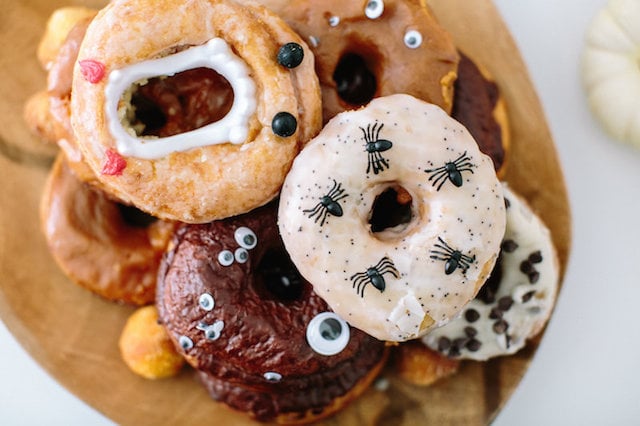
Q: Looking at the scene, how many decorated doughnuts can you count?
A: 5